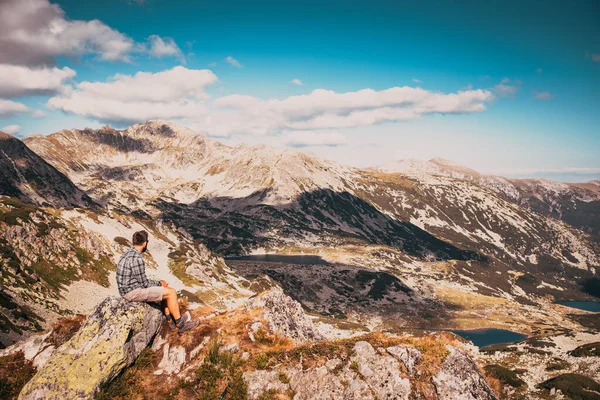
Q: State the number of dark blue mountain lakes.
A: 3